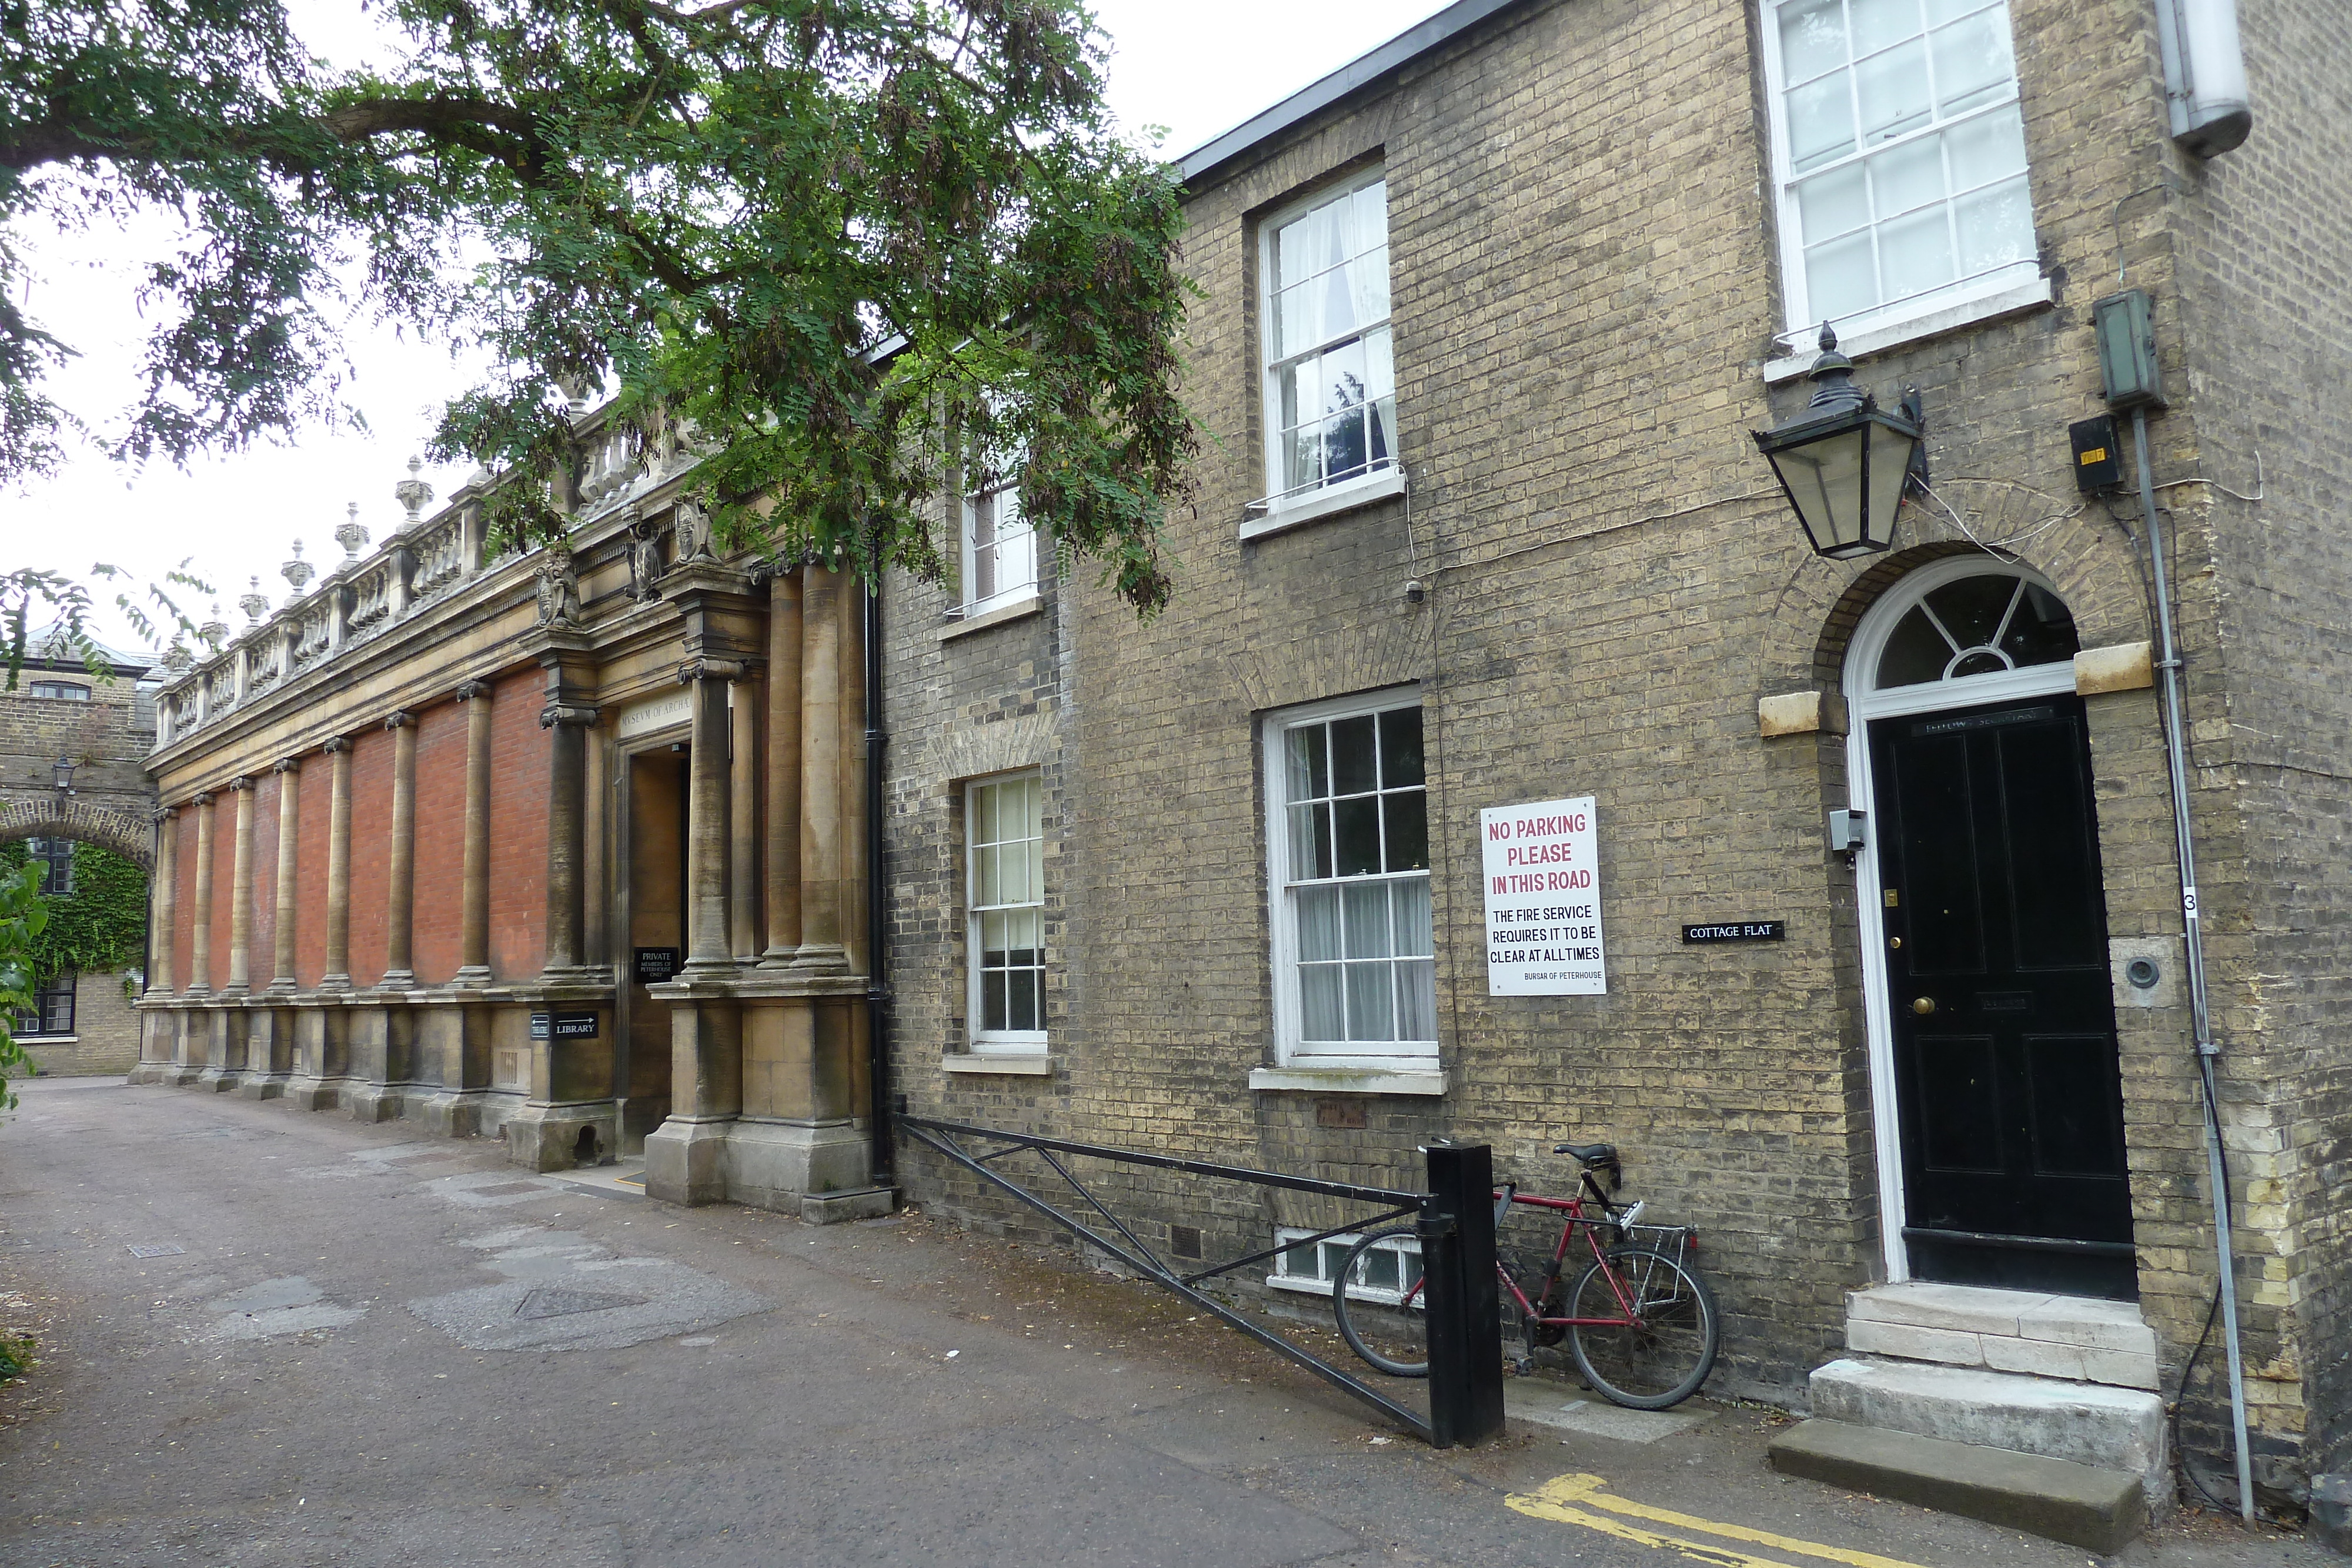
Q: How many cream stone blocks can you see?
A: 2